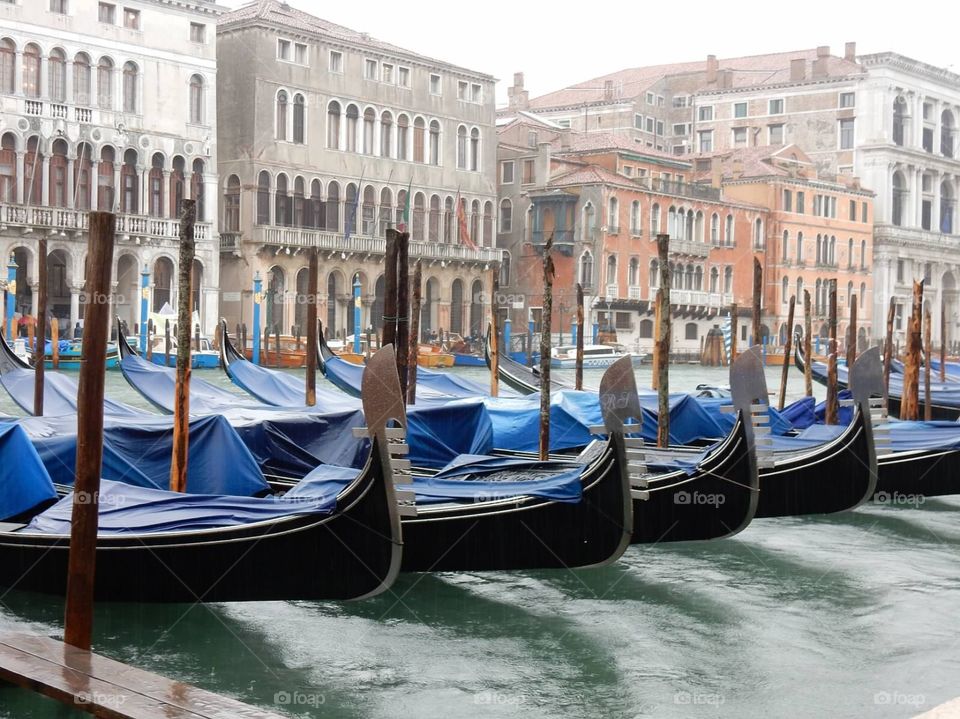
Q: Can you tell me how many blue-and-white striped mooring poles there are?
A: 1